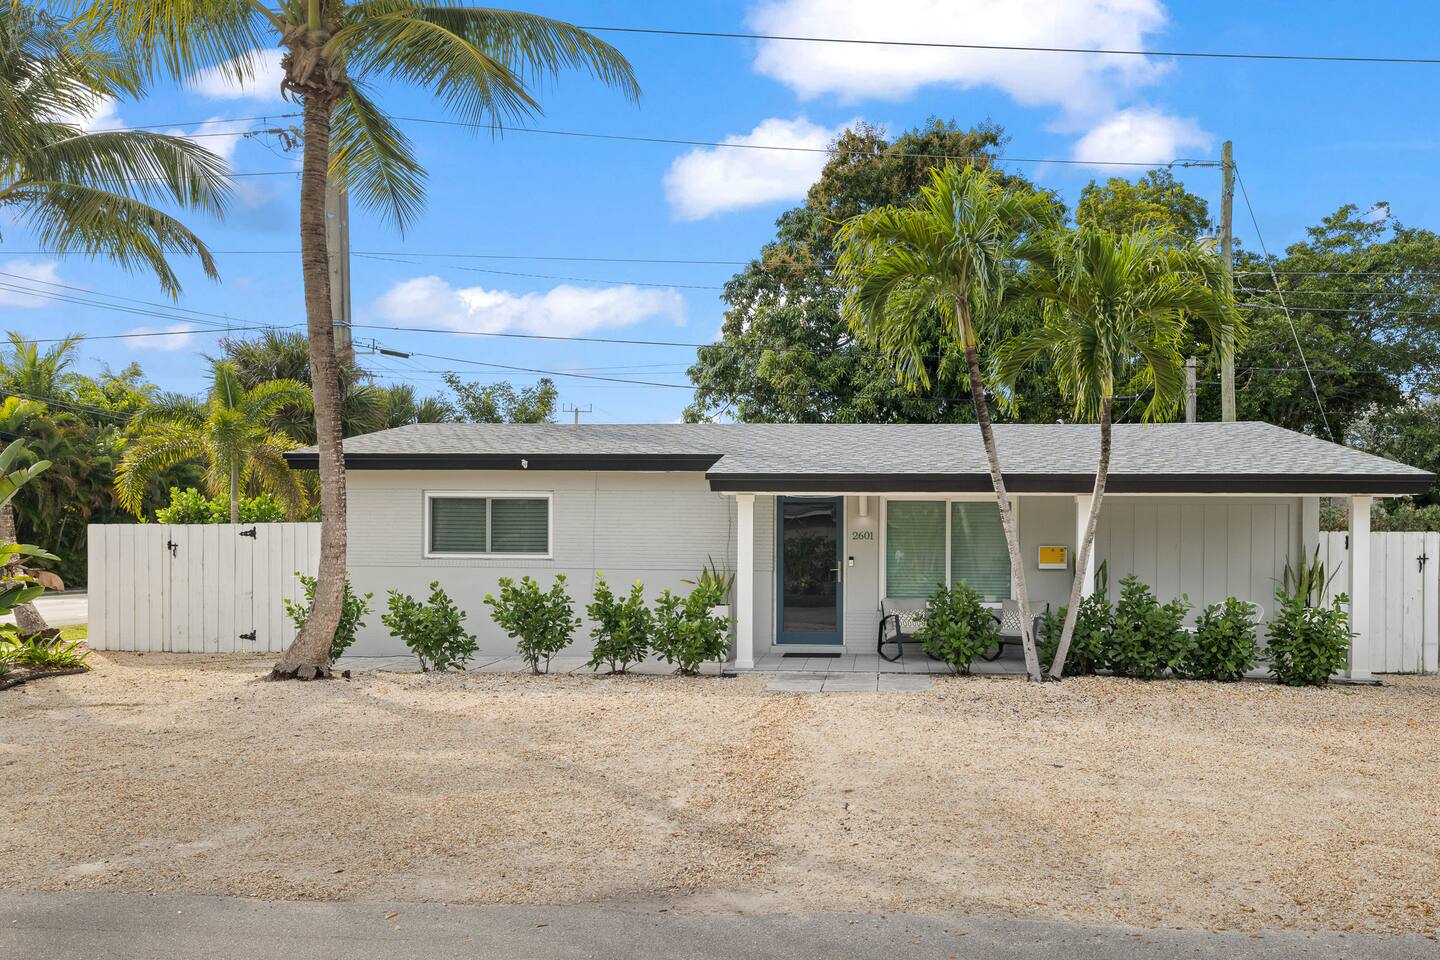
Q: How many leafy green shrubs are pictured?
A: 10